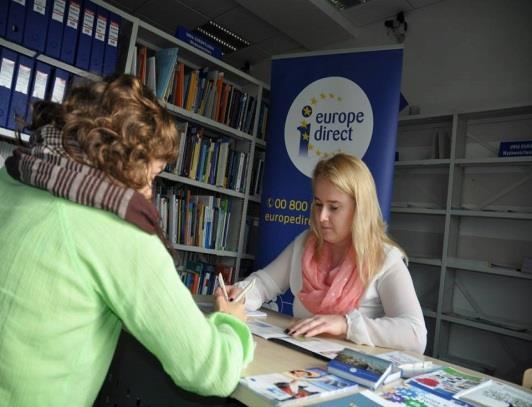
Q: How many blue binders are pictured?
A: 12